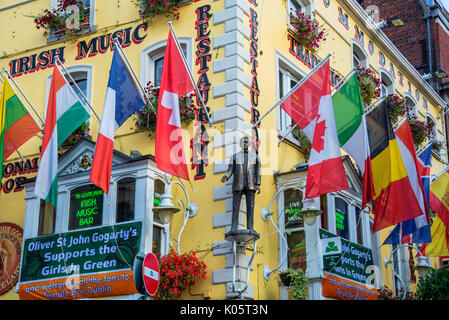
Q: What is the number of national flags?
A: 10